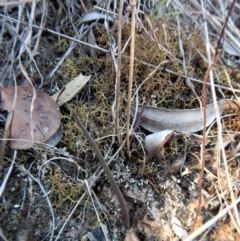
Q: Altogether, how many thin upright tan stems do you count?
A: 2